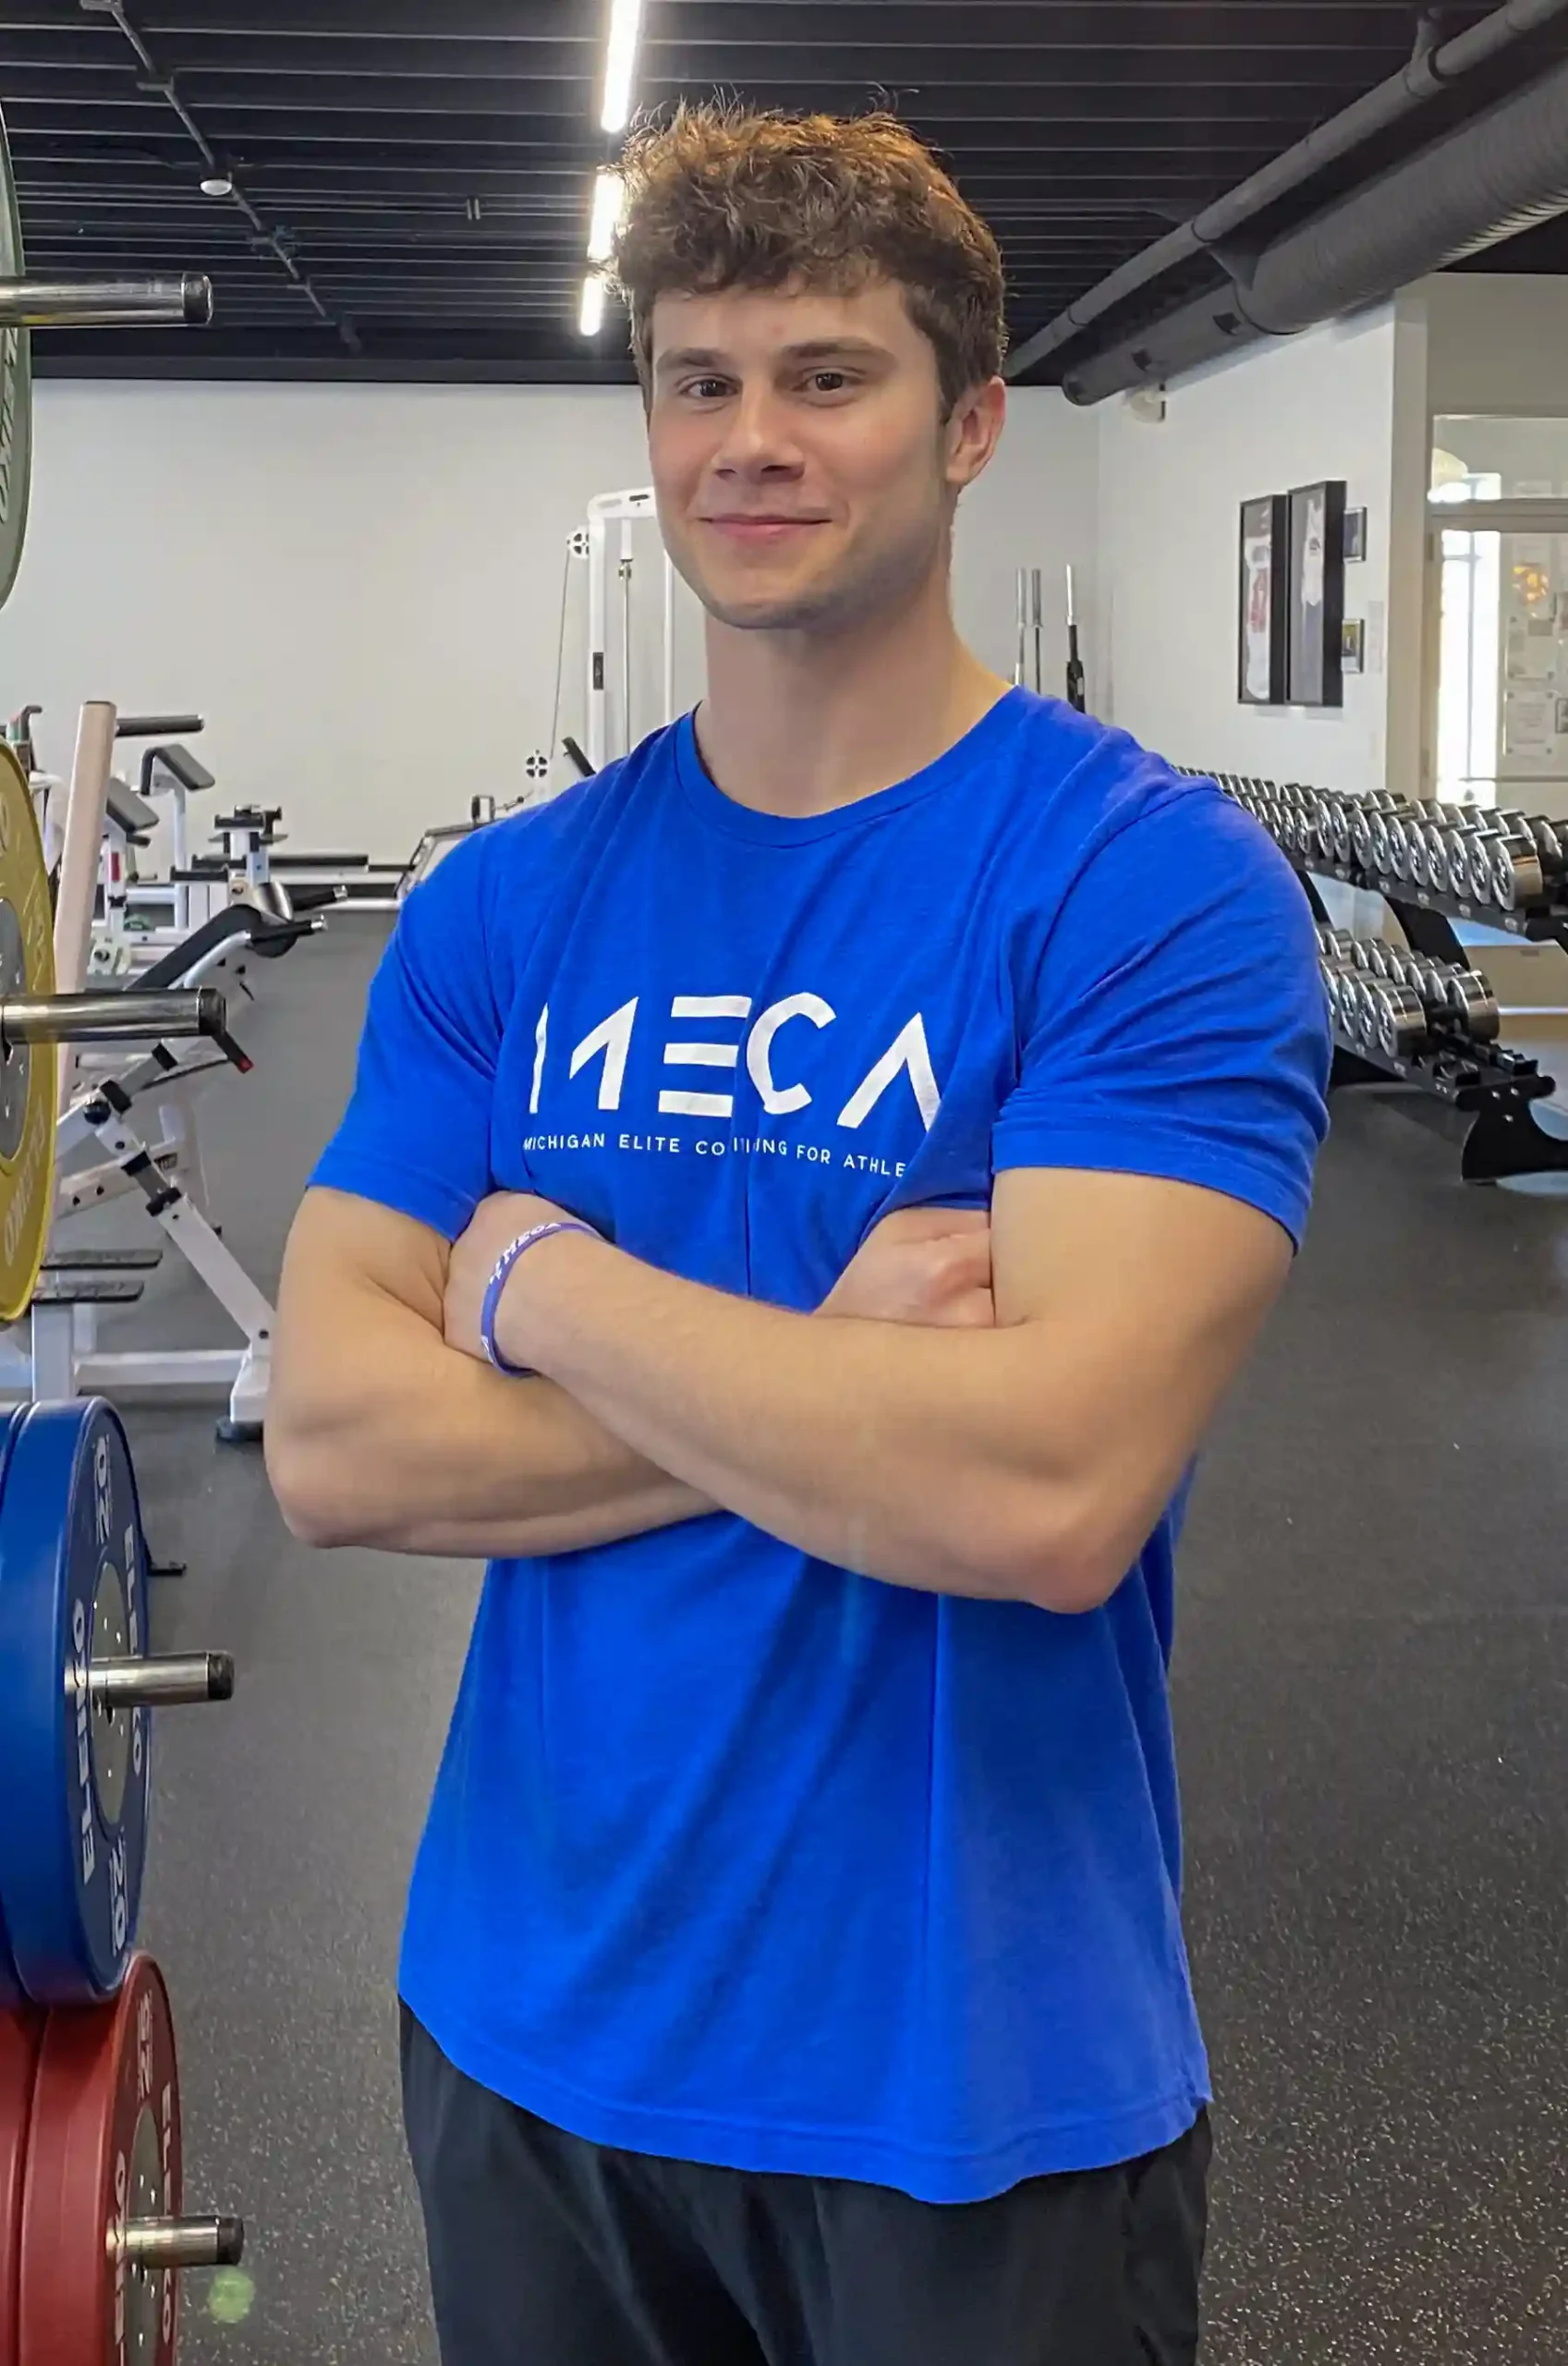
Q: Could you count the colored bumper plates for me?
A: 6